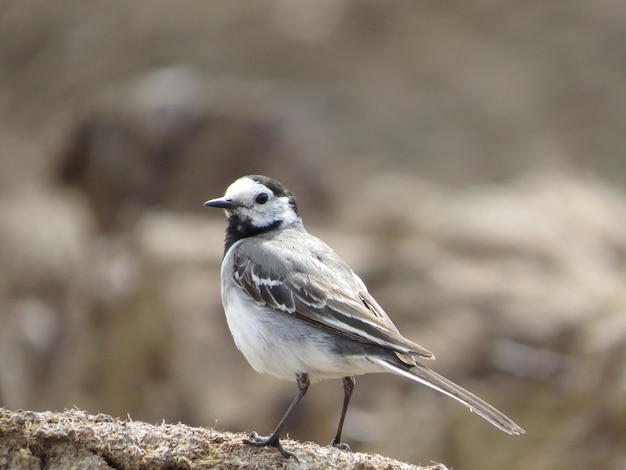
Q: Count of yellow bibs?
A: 0